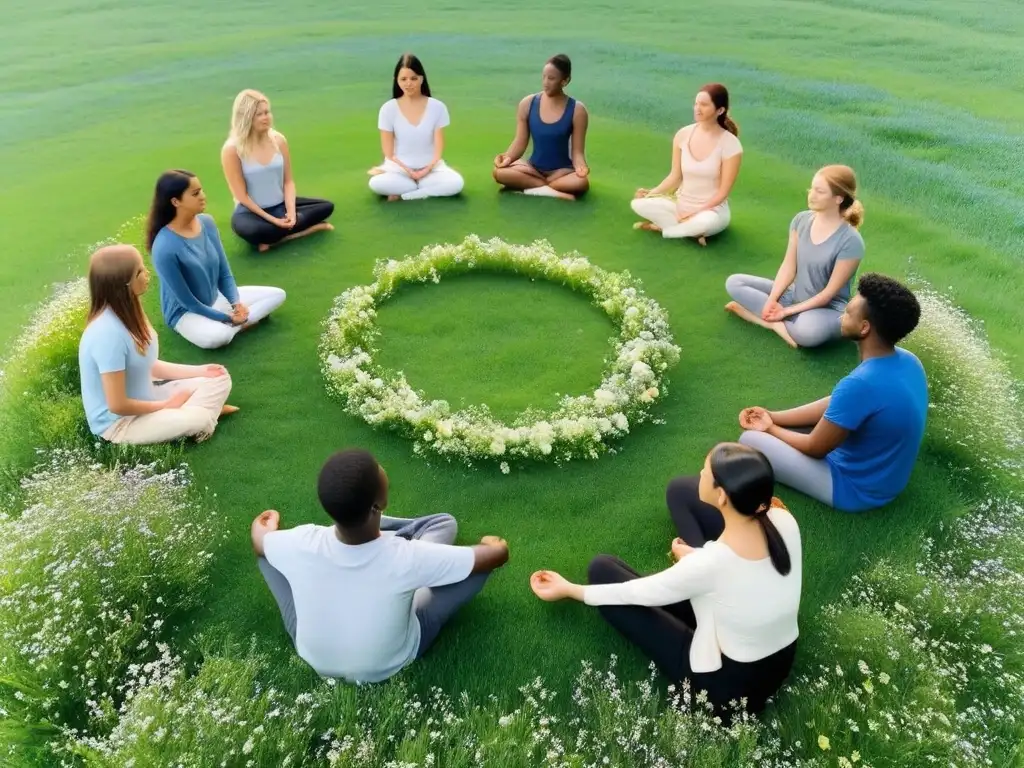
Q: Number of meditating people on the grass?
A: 10